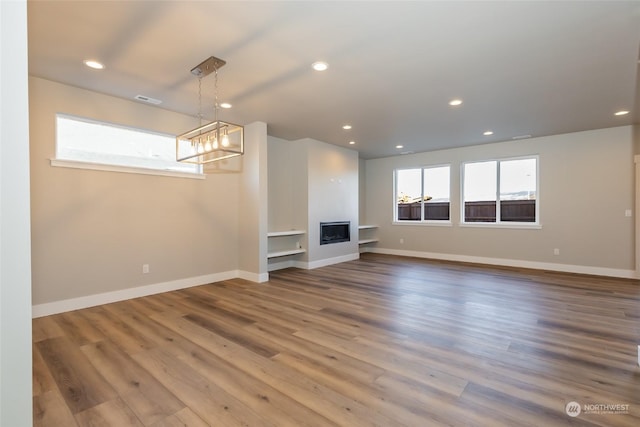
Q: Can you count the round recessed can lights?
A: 9